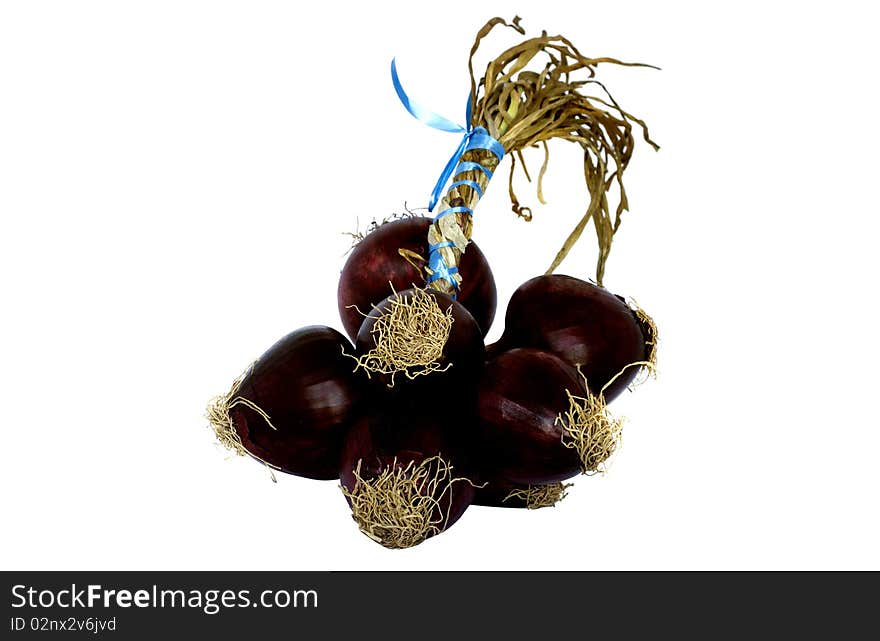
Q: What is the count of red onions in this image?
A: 7